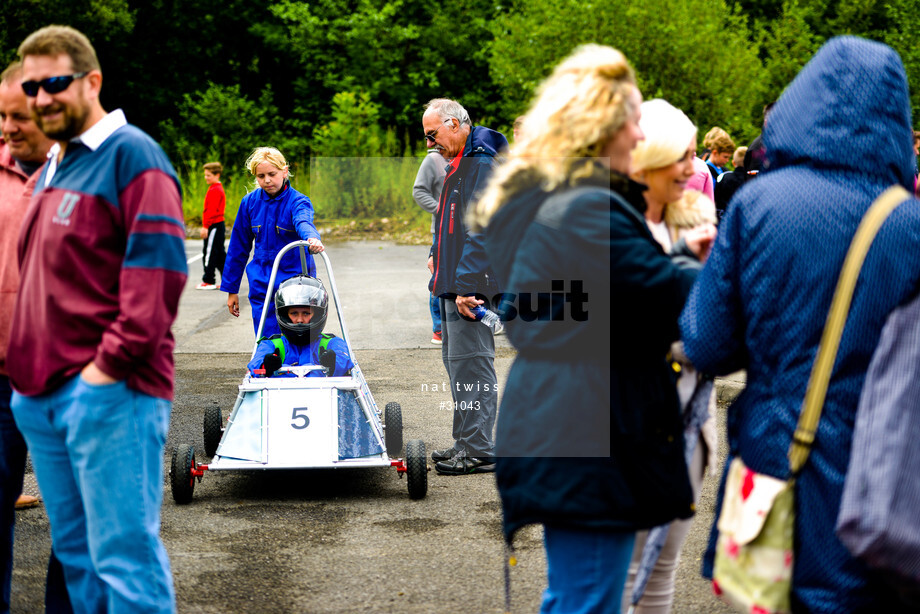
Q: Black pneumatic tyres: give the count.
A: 4